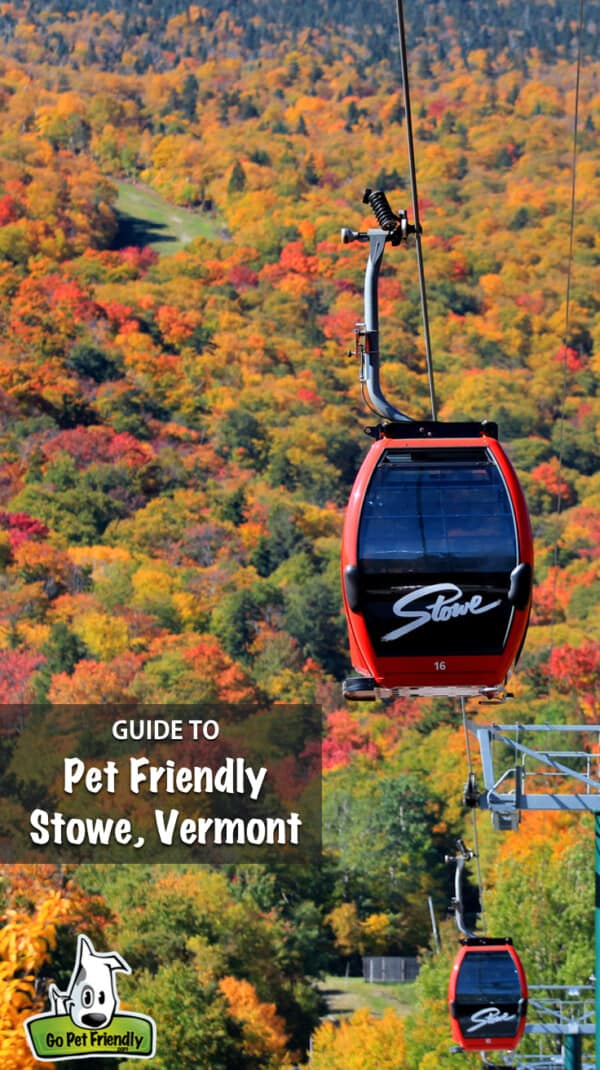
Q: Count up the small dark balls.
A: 0